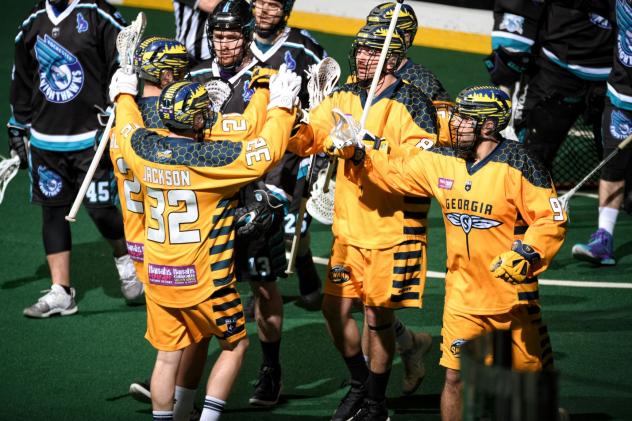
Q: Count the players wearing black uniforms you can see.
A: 5